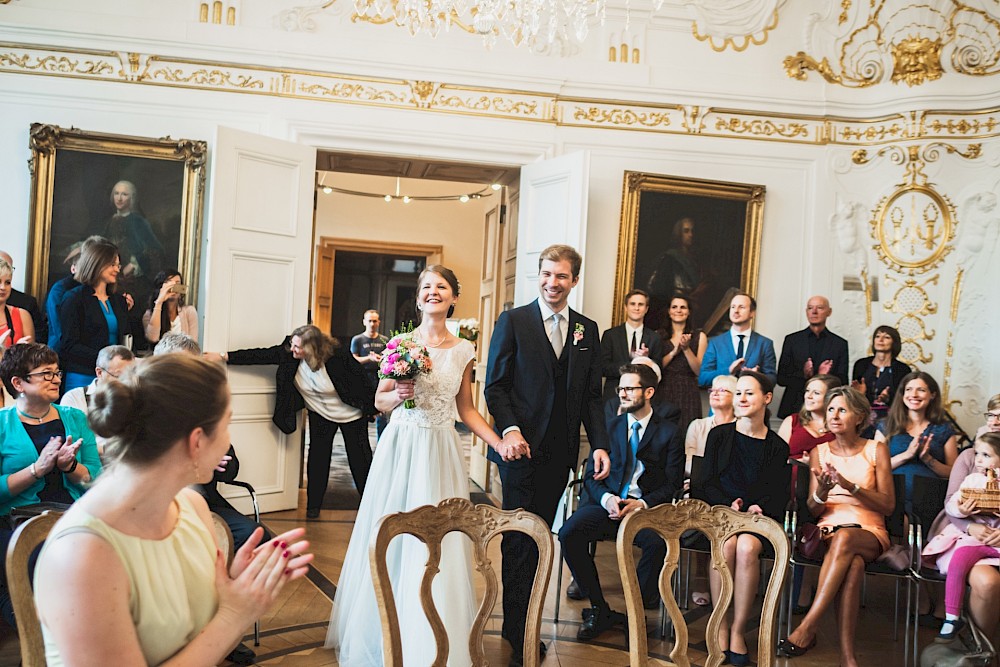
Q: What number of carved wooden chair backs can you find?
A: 3